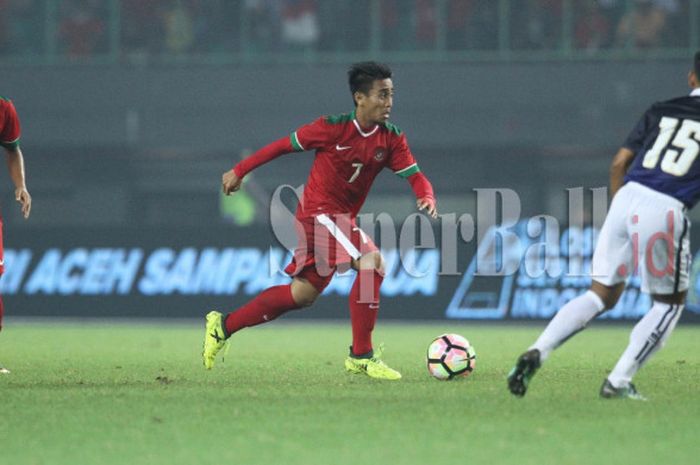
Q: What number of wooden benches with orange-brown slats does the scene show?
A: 0